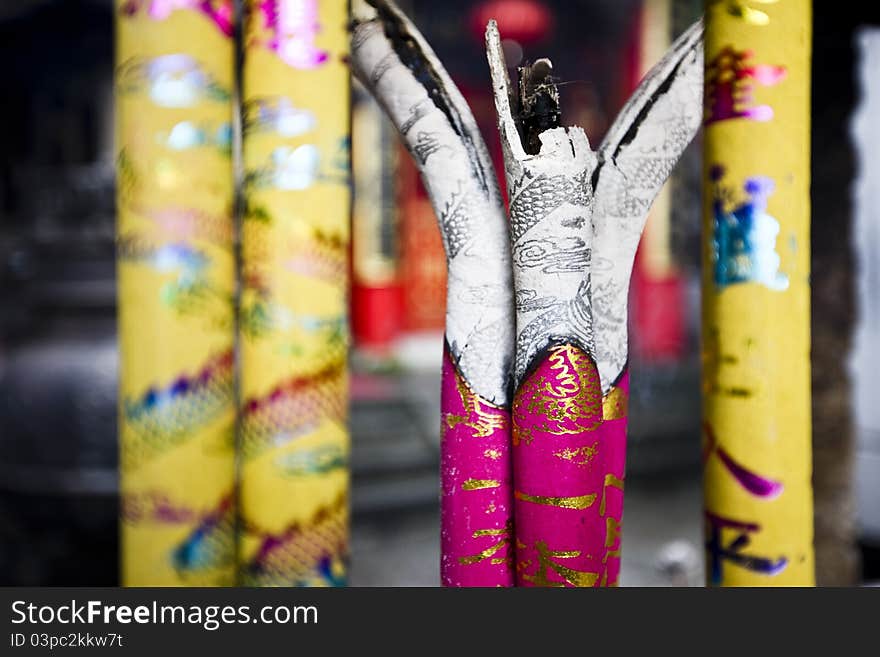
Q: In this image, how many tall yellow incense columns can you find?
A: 3